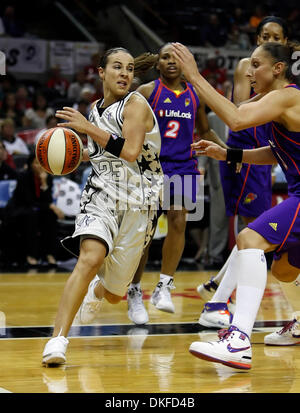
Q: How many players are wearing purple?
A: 3